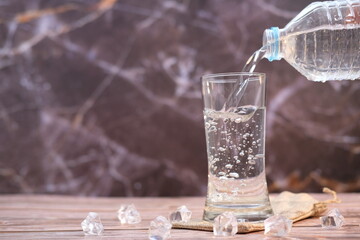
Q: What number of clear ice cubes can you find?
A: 7